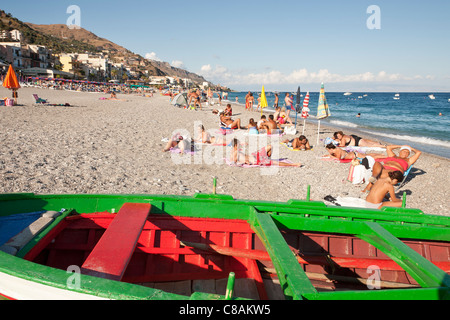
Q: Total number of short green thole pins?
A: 4